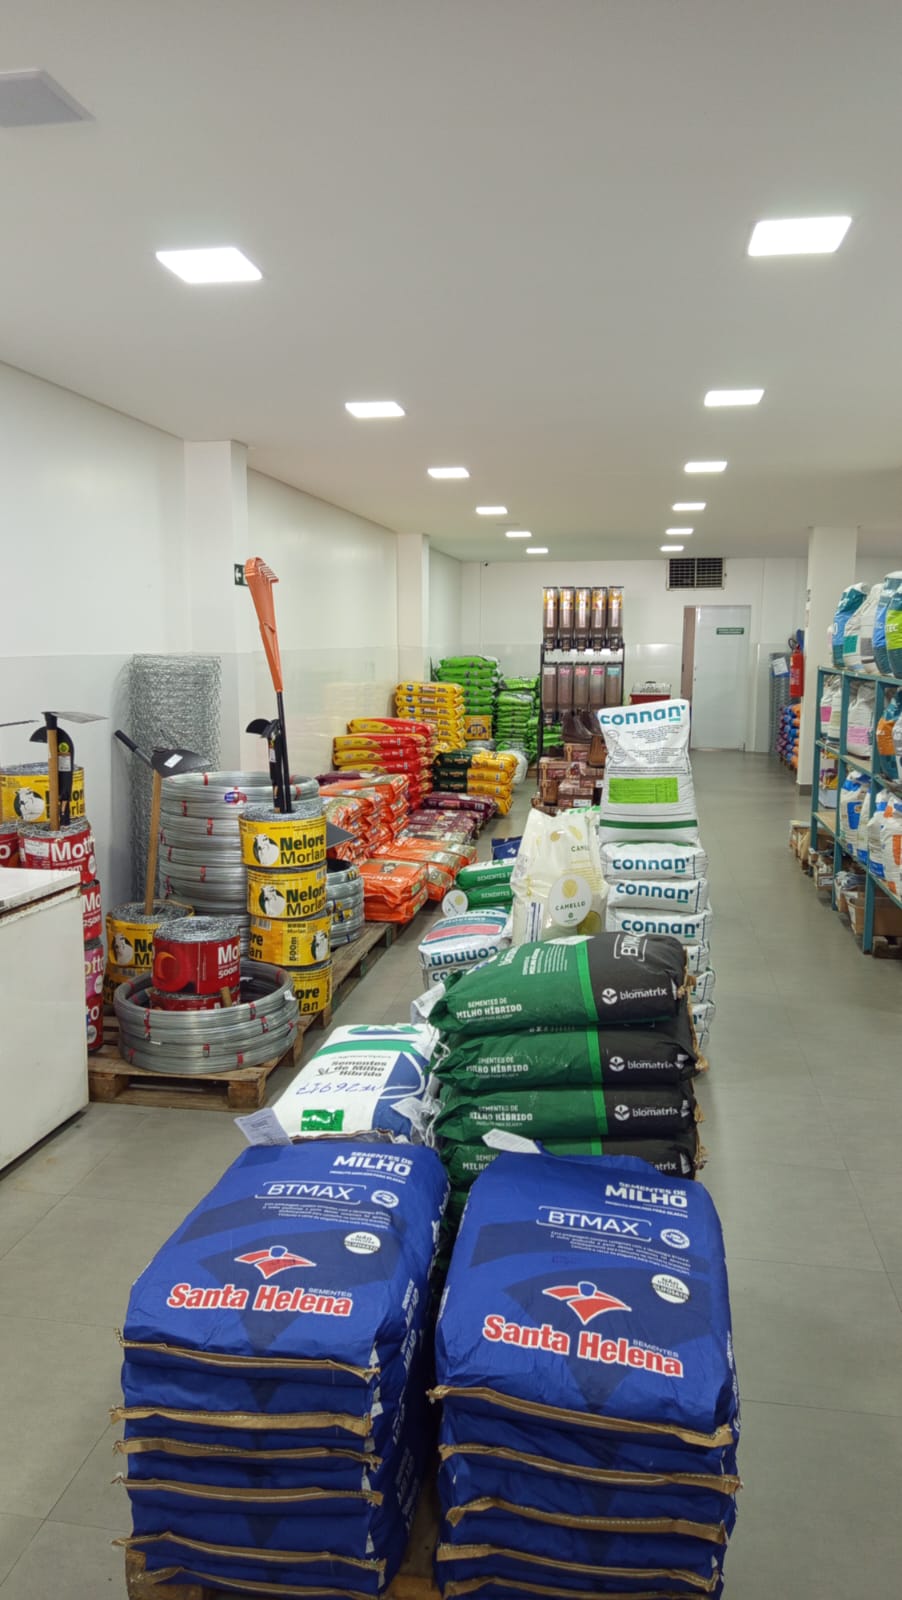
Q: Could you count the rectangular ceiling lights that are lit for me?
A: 12